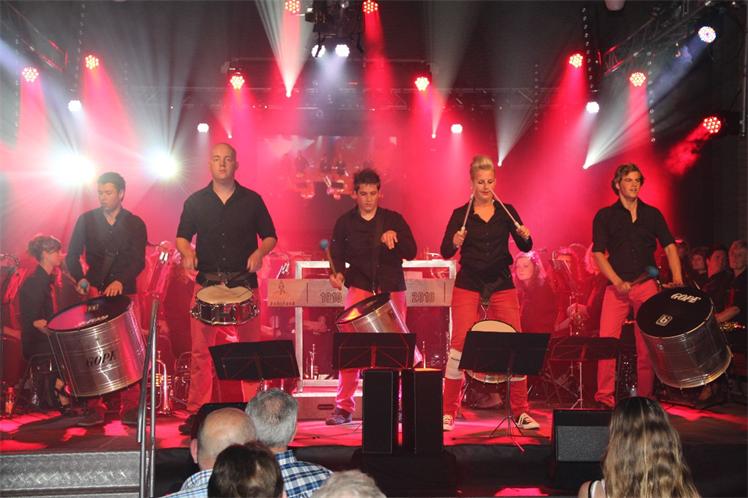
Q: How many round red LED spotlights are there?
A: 9